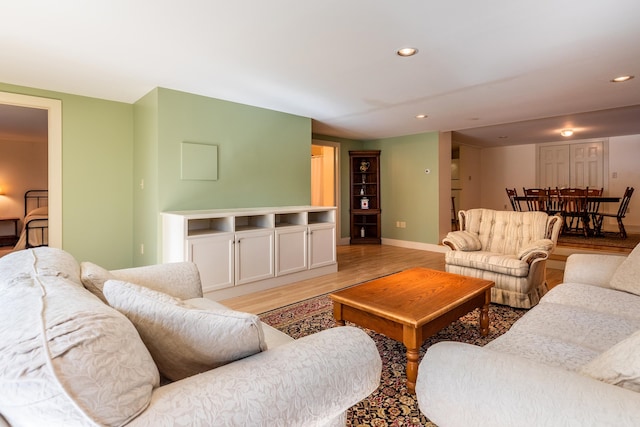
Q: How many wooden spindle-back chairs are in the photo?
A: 6